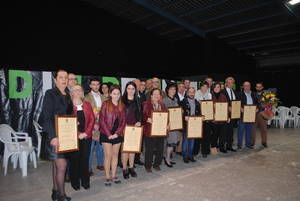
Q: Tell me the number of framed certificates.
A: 9